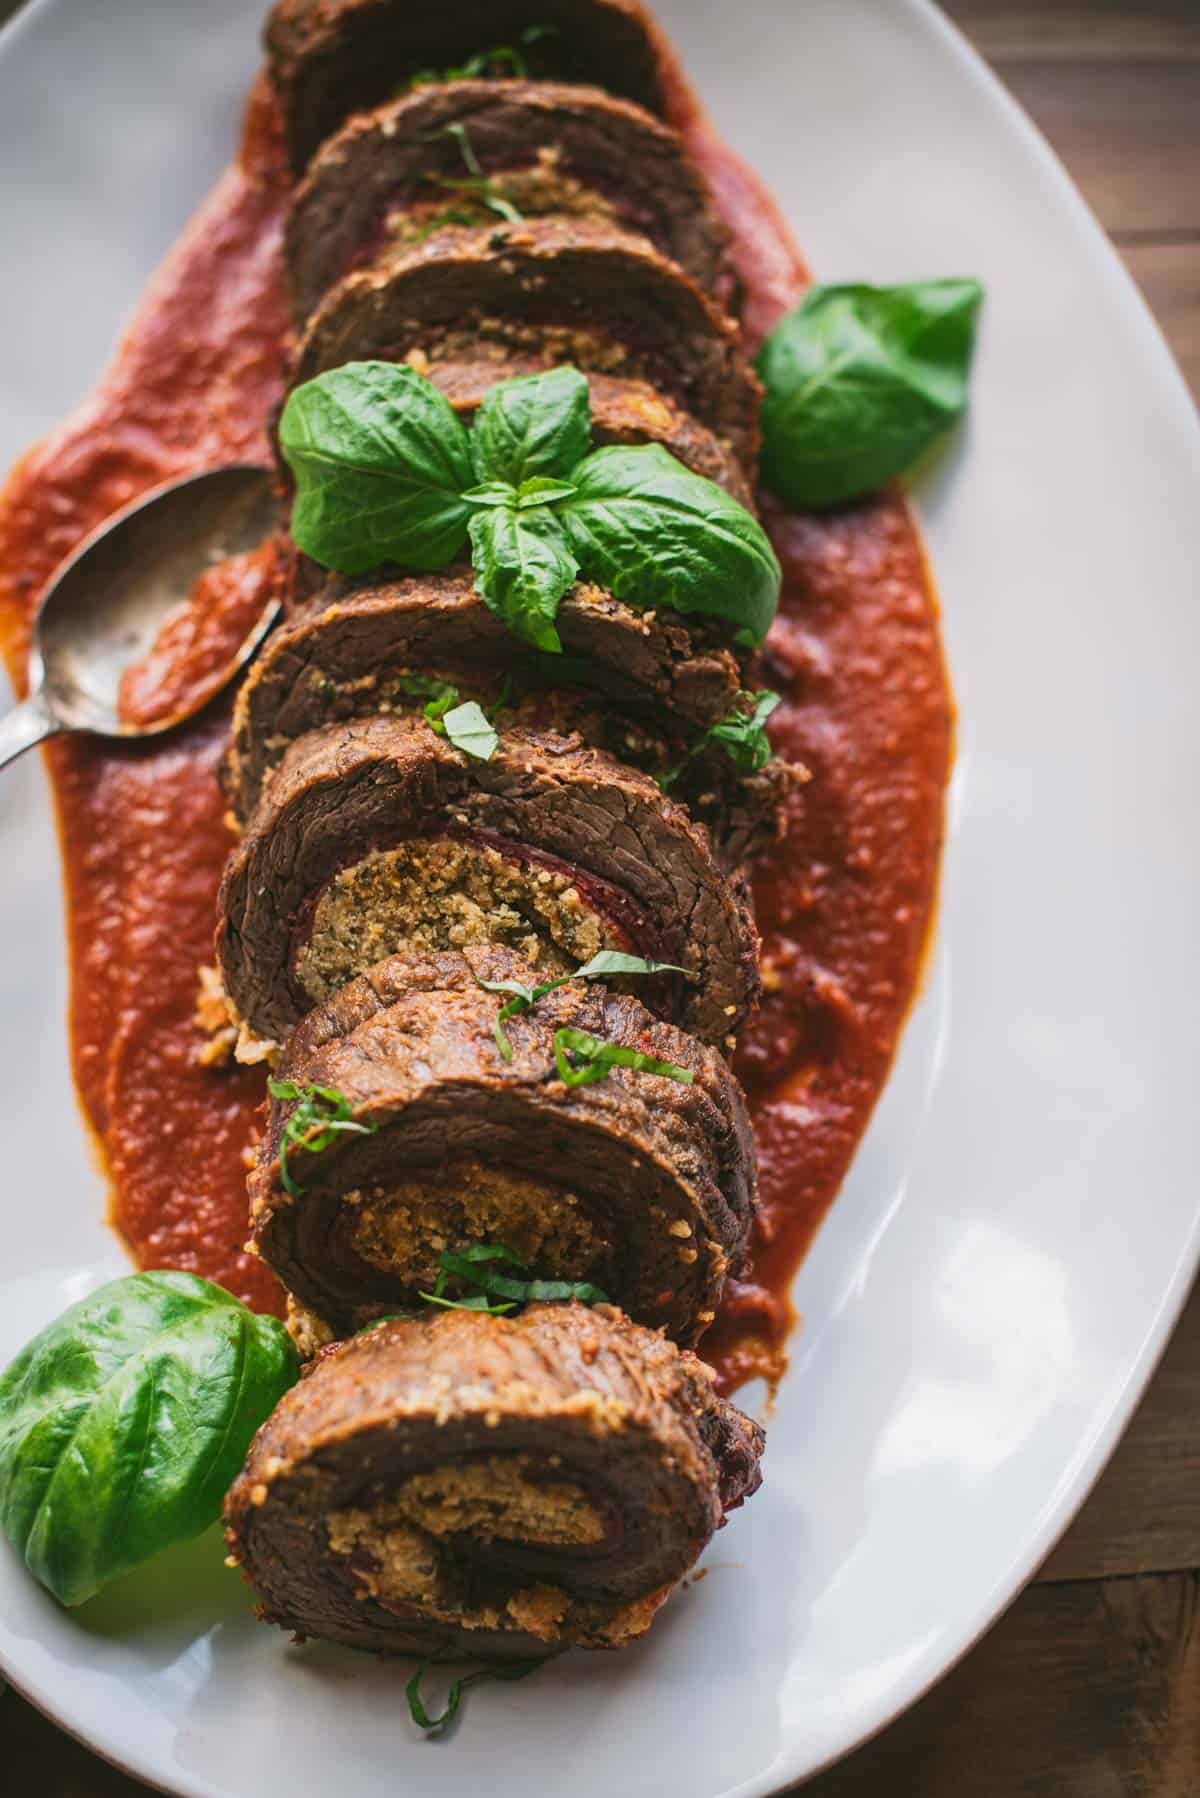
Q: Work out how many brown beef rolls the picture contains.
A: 8